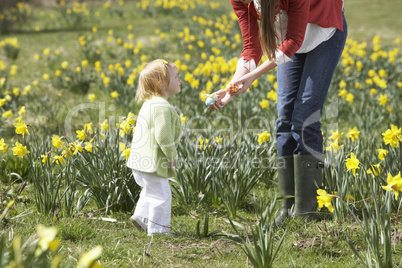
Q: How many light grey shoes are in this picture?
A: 1